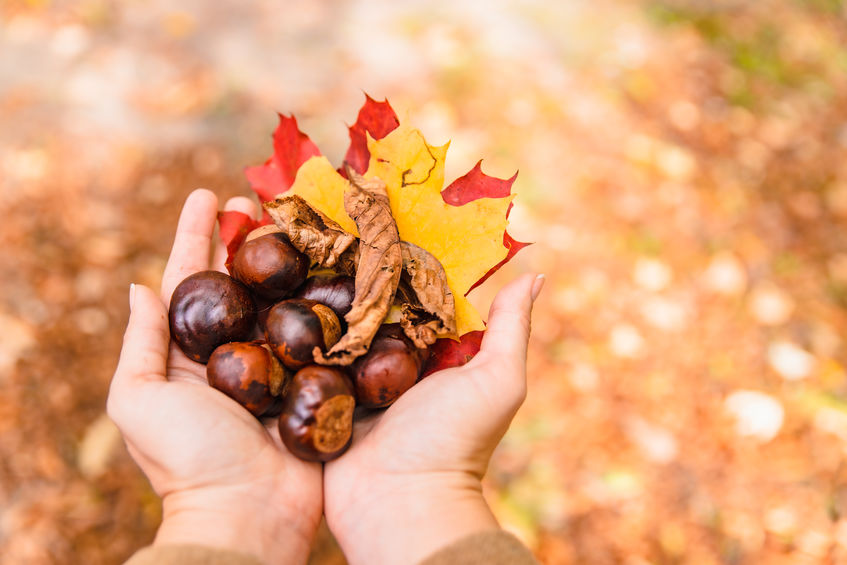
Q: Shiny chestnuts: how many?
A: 7